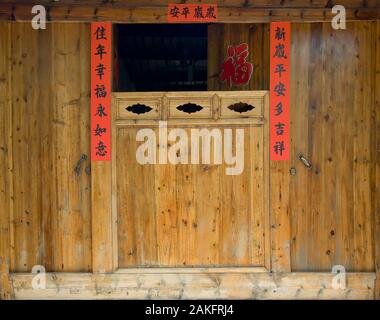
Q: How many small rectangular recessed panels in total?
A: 3